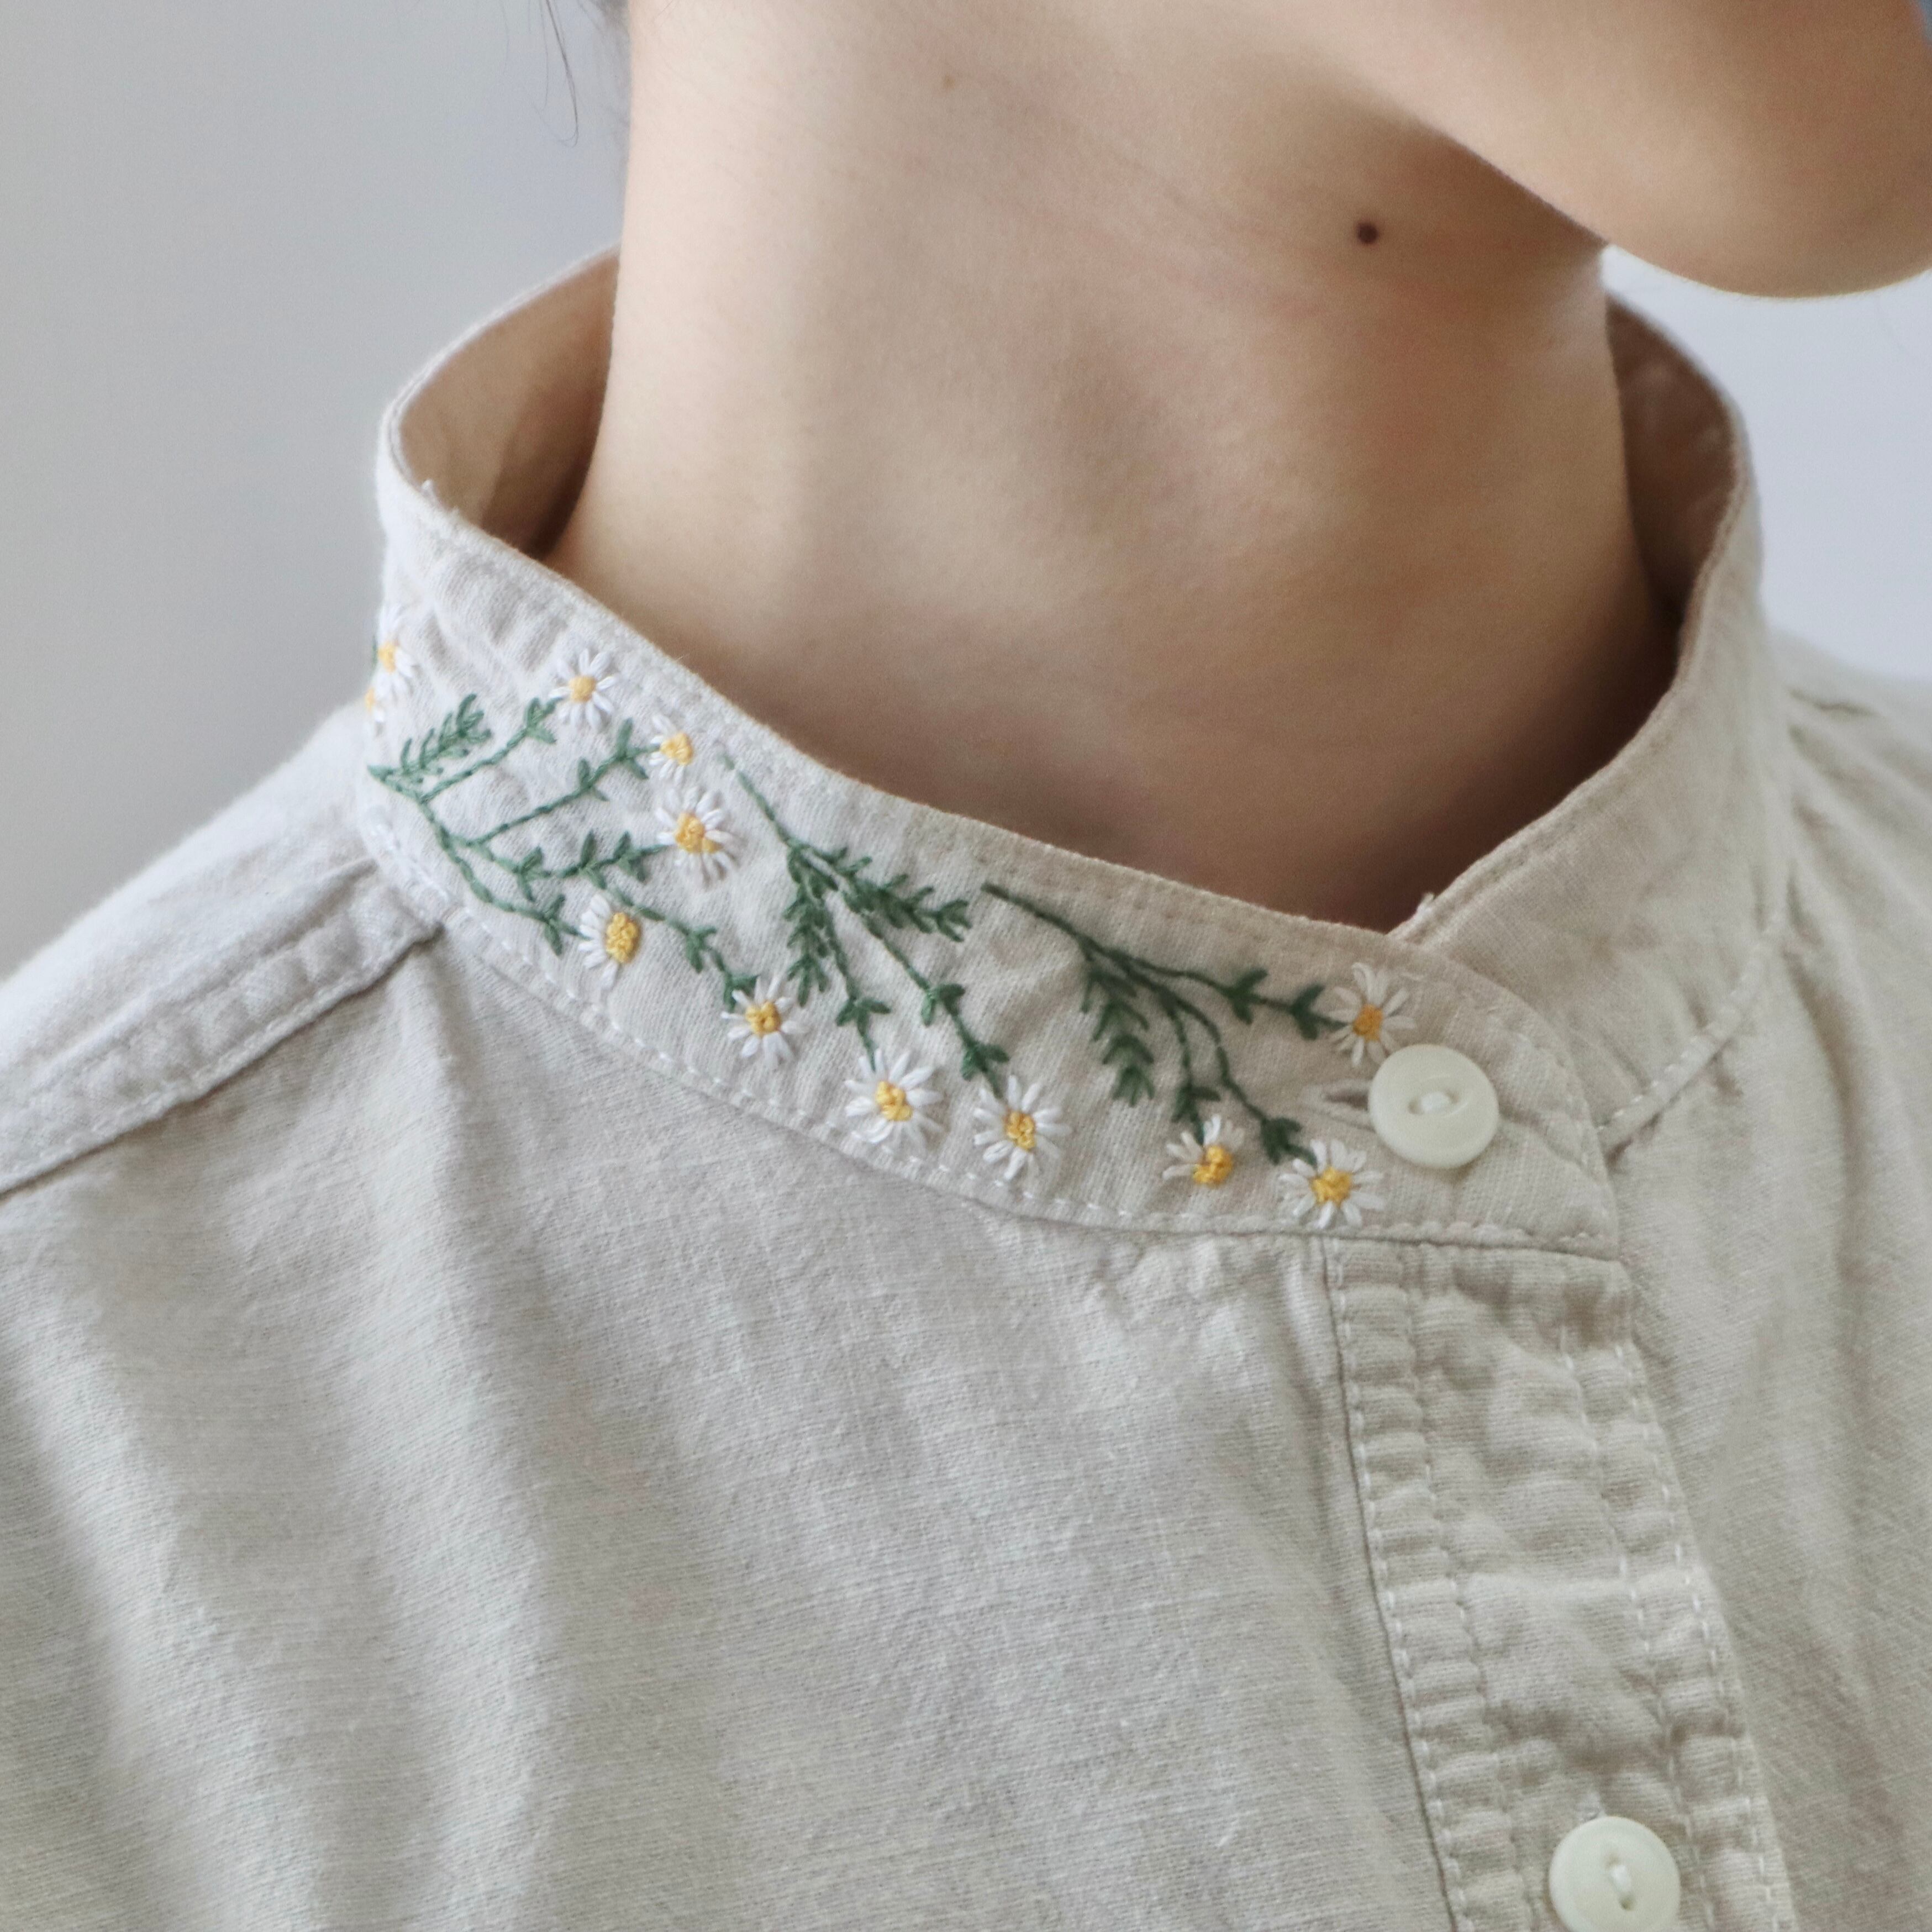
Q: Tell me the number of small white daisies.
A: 12